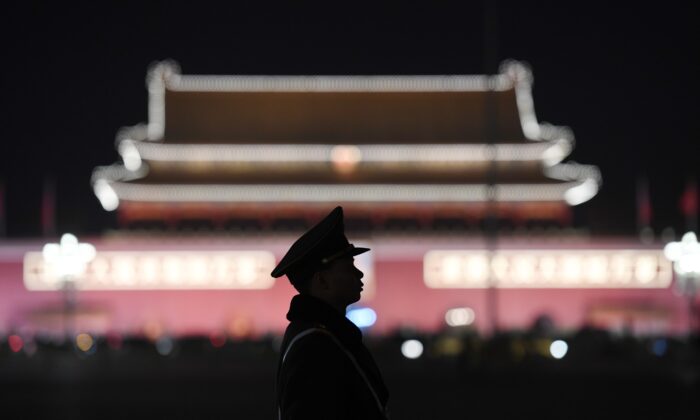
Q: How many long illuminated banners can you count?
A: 2